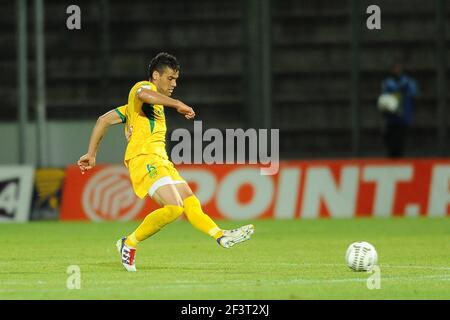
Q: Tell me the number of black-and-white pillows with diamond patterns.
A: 0